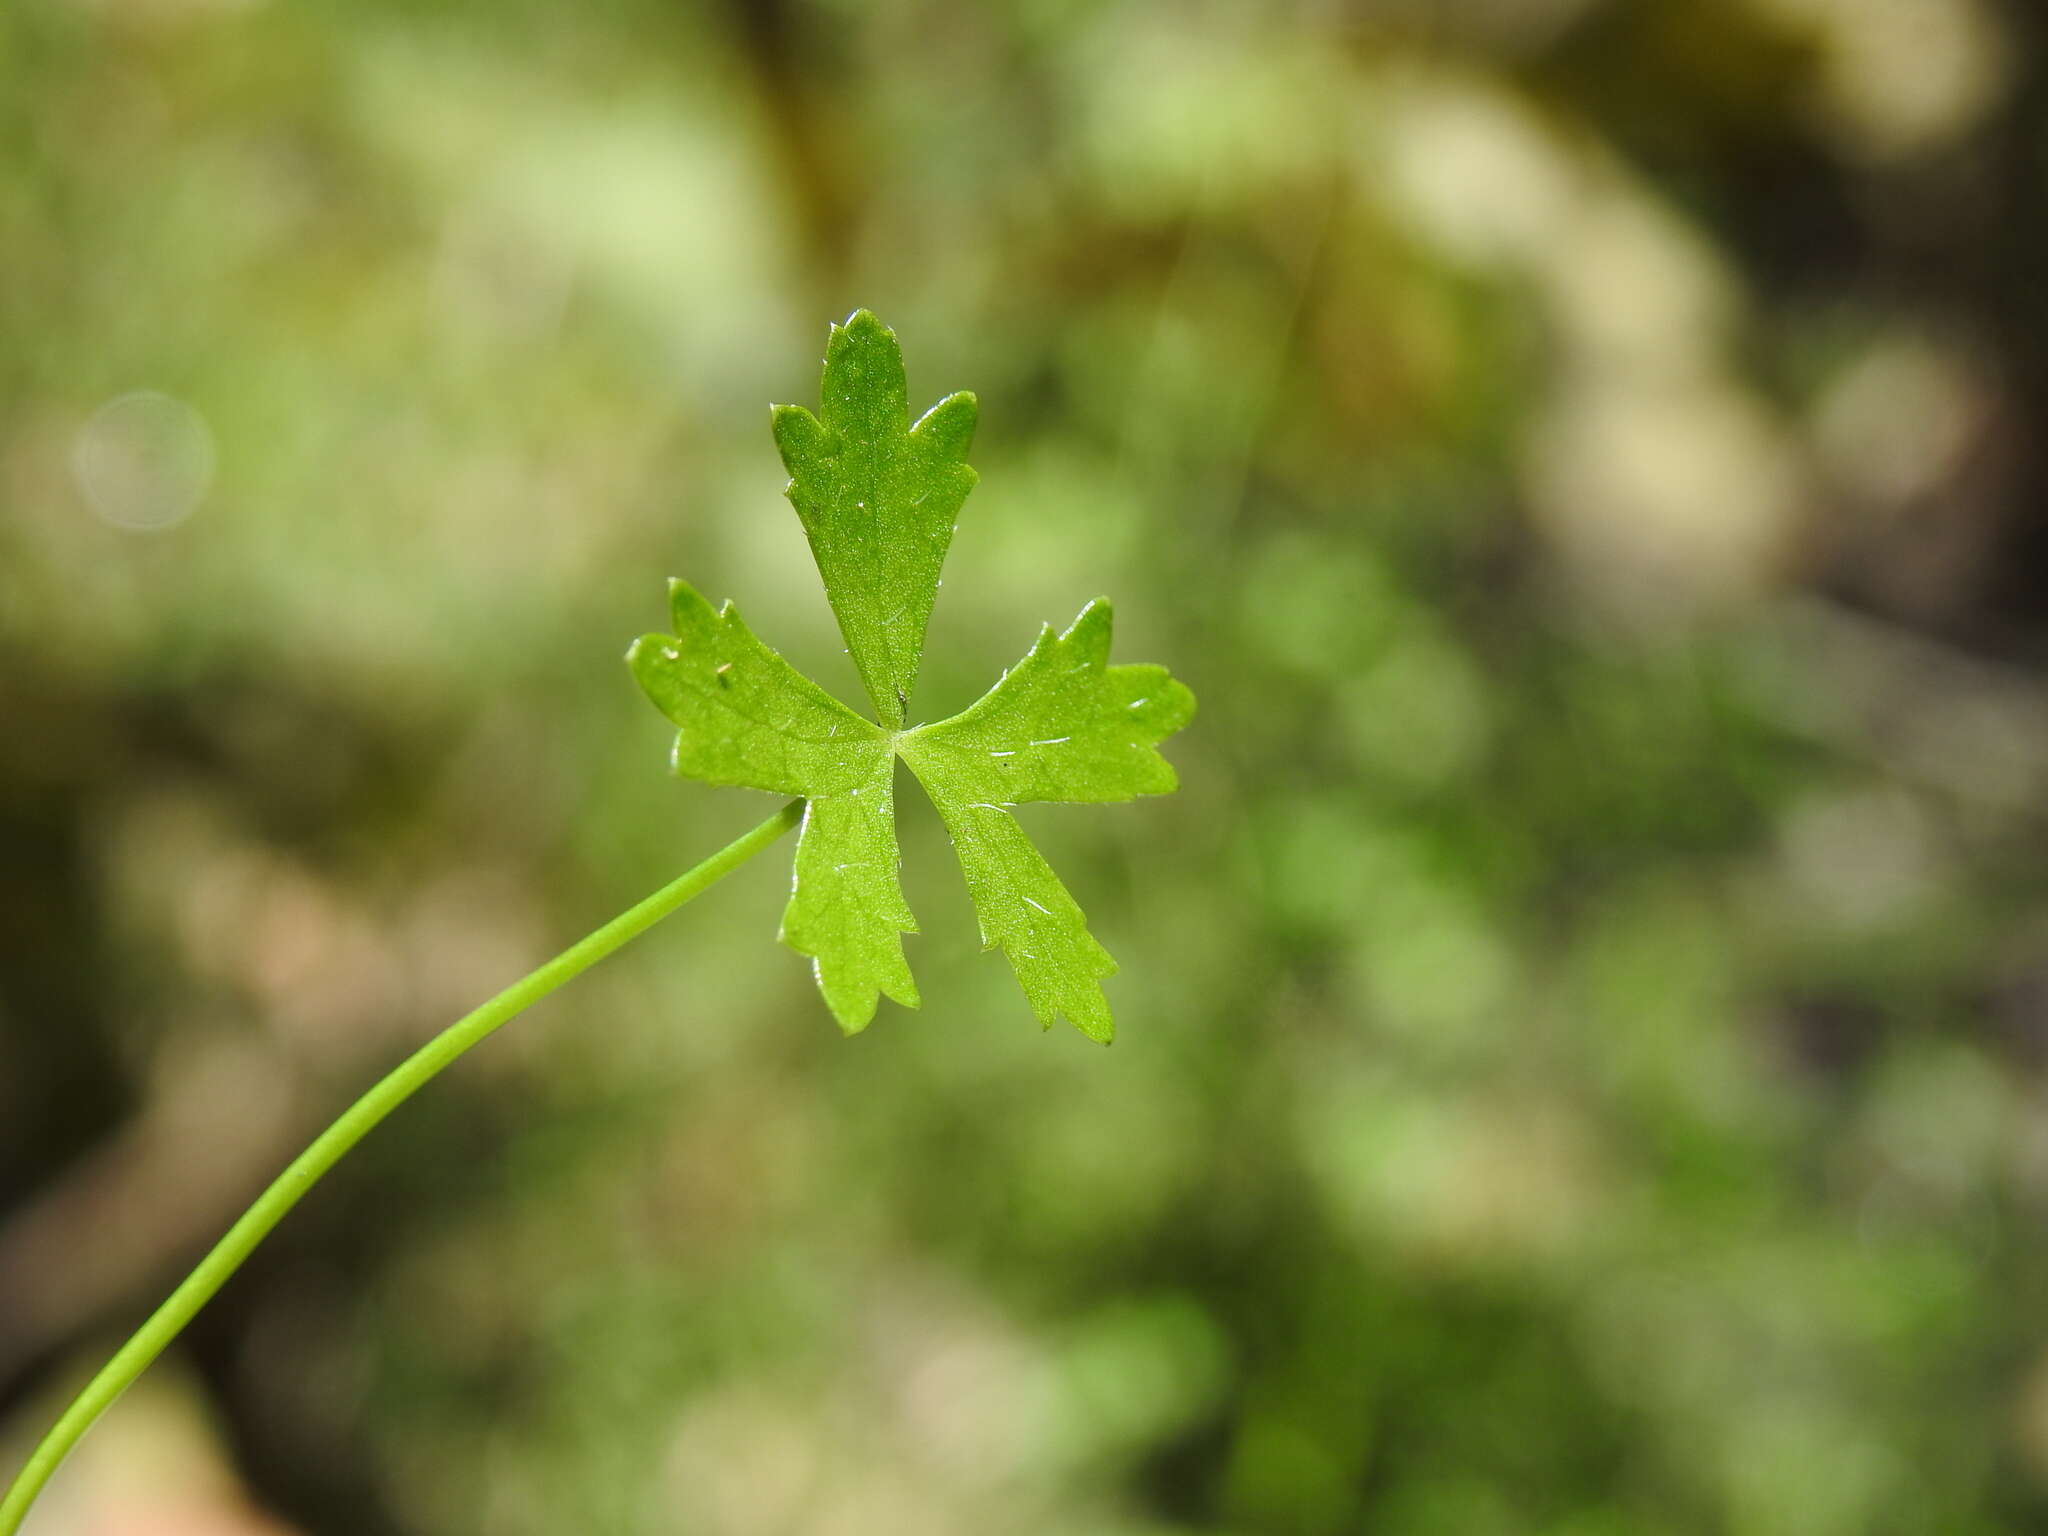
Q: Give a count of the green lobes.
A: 5